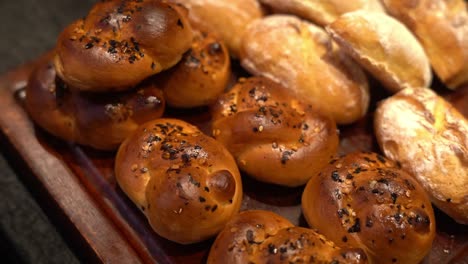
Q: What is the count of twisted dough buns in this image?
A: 7